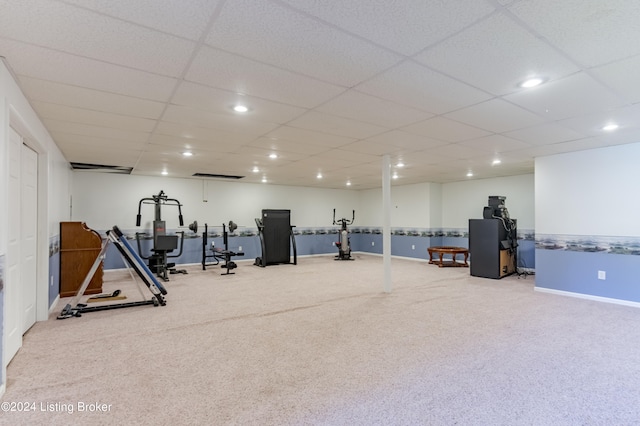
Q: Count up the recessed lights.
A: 14